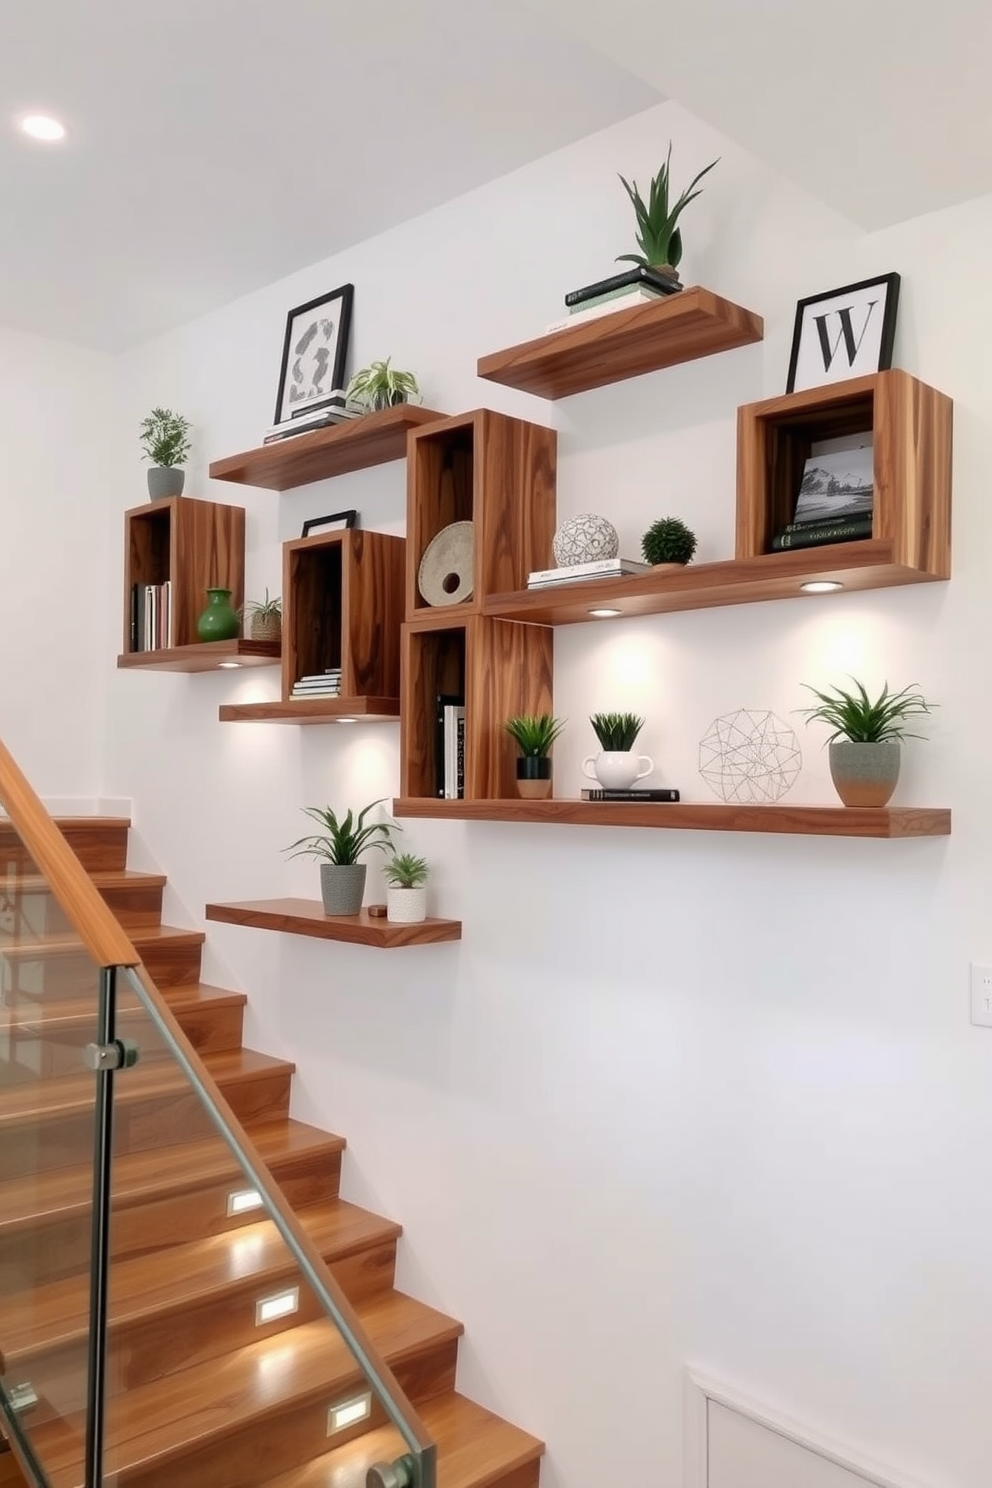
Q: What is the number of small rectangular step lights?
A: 3